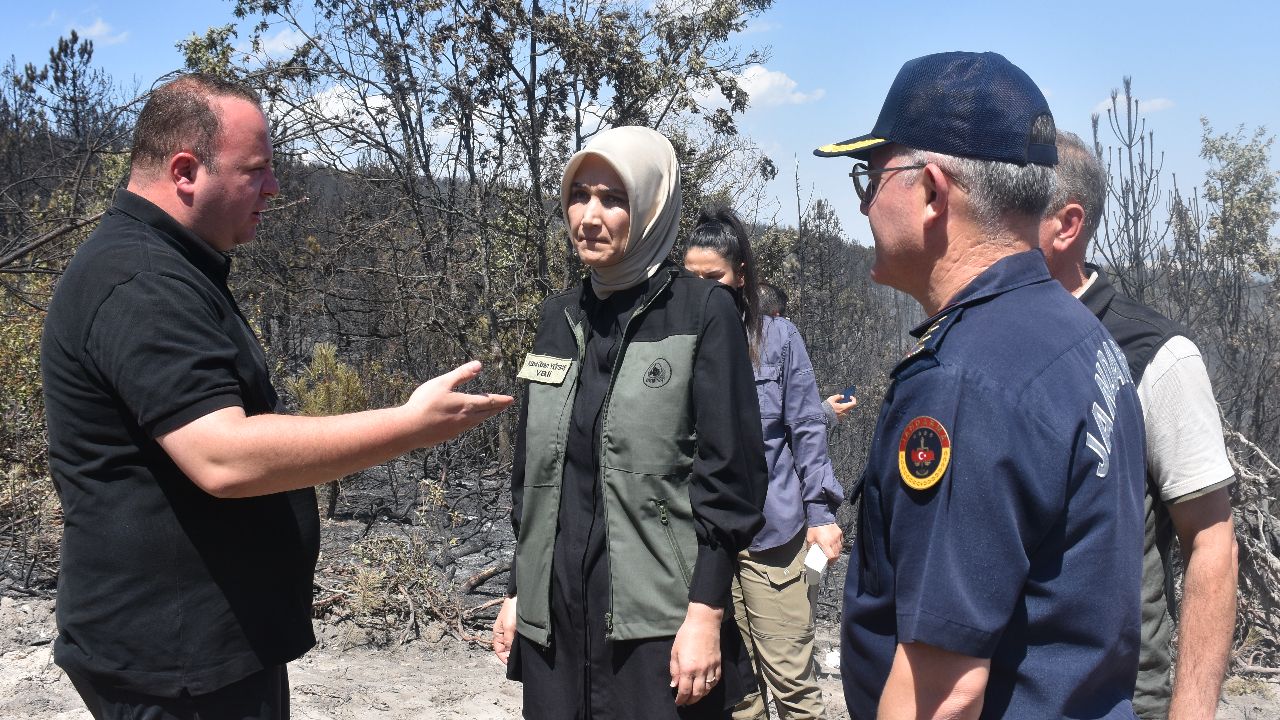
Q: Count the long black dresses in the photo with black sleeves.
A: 1